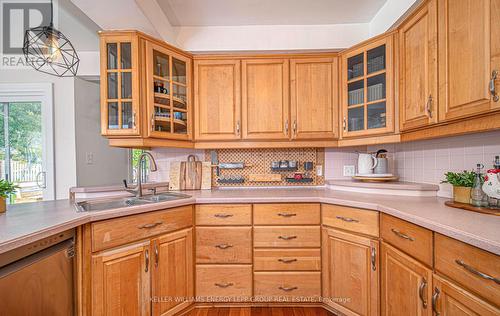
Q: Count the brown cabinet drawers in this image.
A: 11